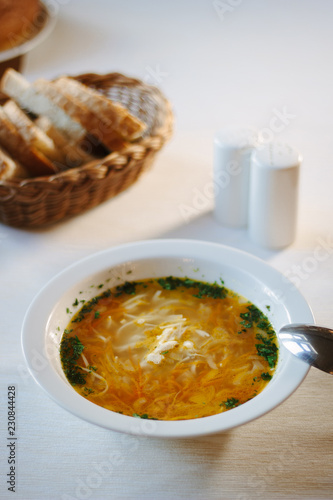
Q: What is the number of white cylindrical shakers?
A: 2